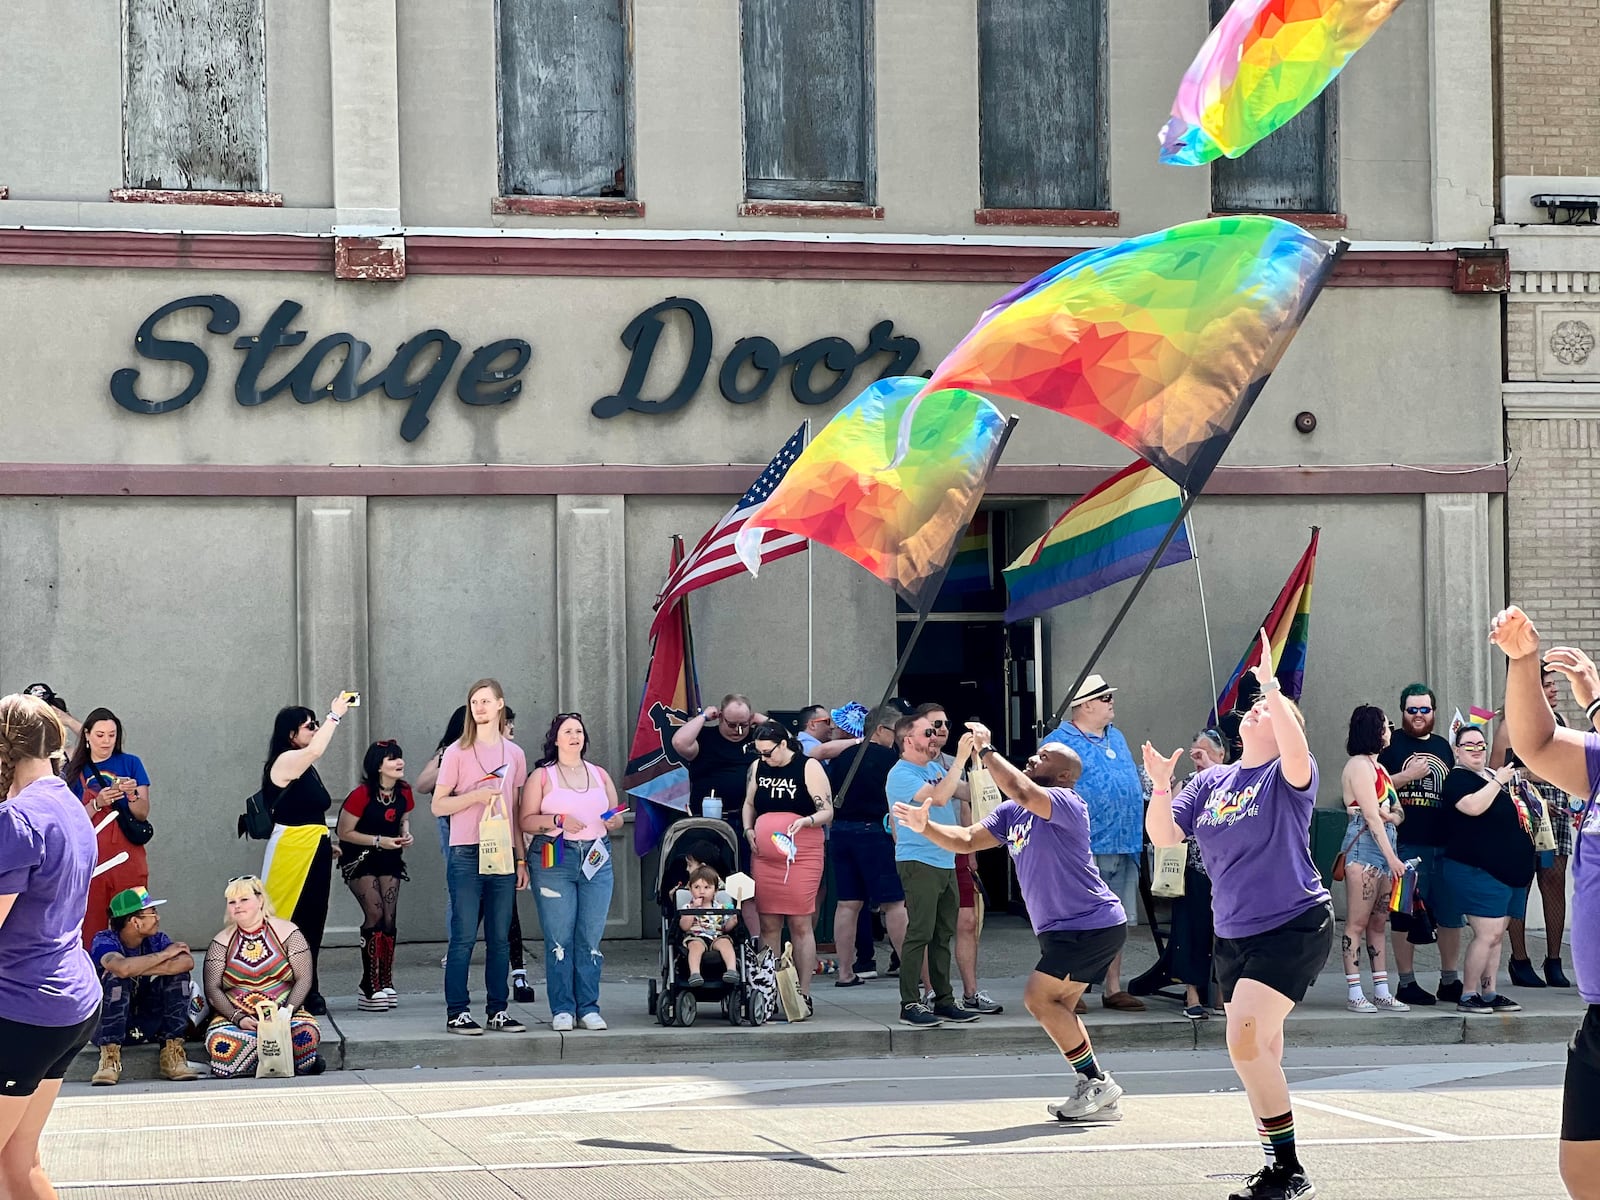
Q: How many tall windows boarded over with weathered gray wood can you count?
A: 5